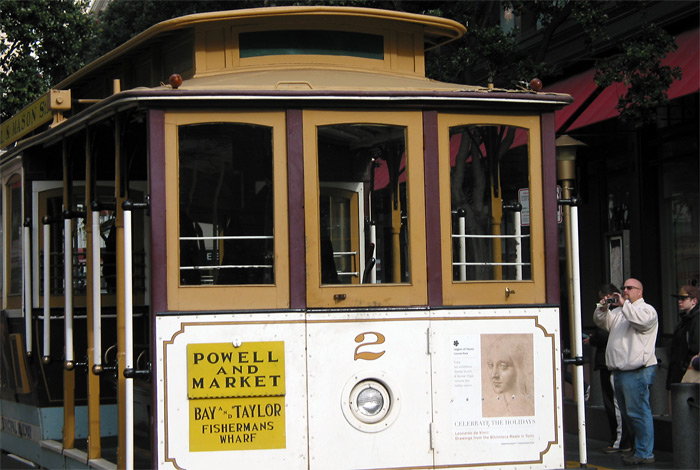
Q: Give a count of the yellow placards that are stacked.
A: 2